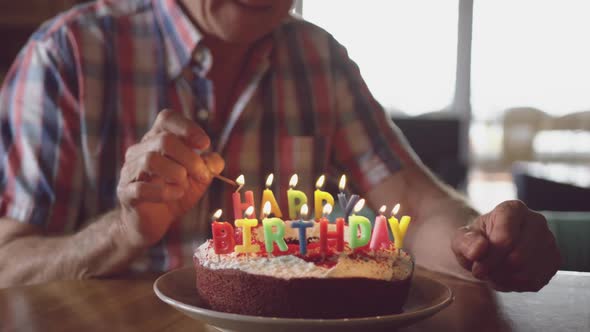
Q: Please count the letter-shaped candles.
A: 13